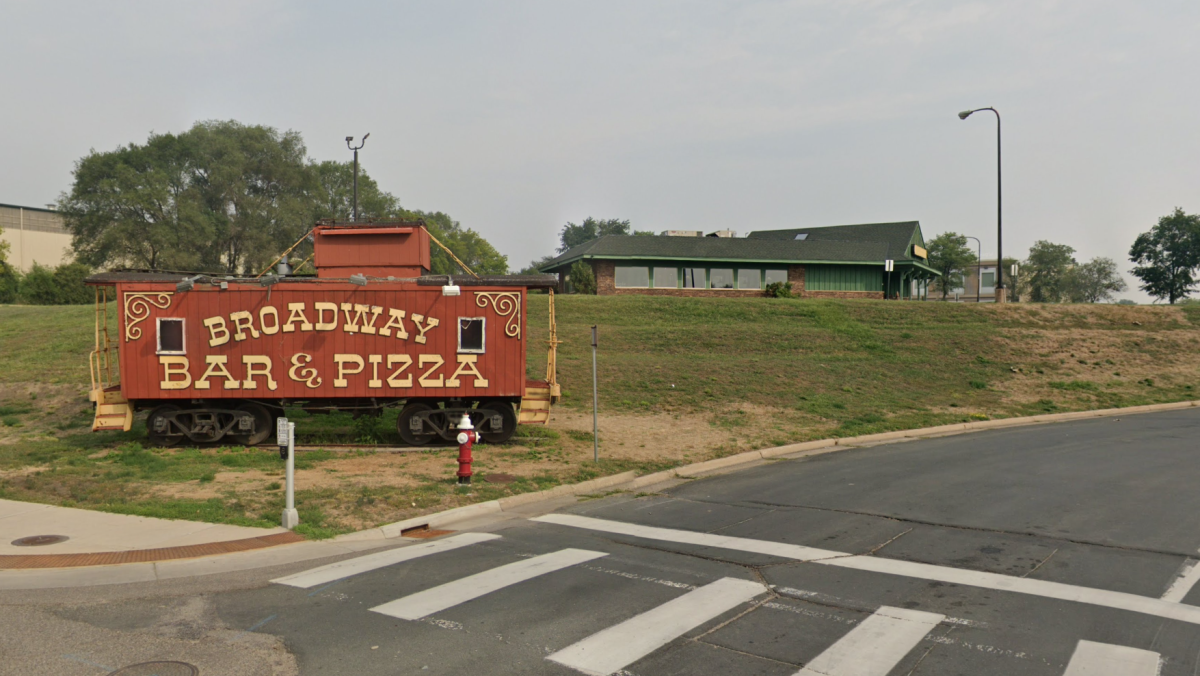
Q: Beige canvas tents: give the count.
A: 0